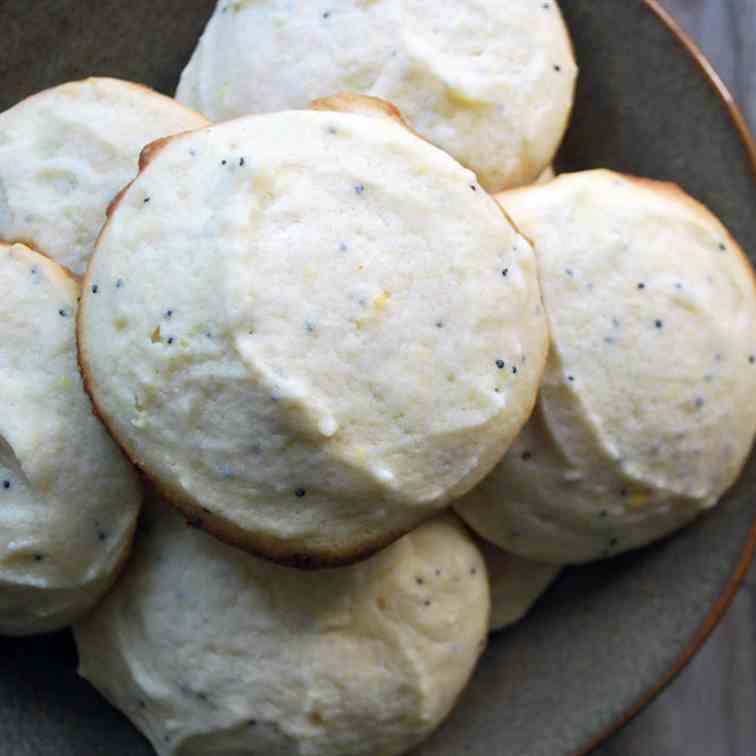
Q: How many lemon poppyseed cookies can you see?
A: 7